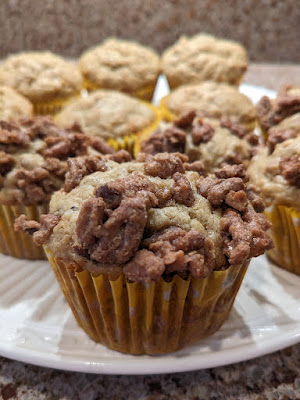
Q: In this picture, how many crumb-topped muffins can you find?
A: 5